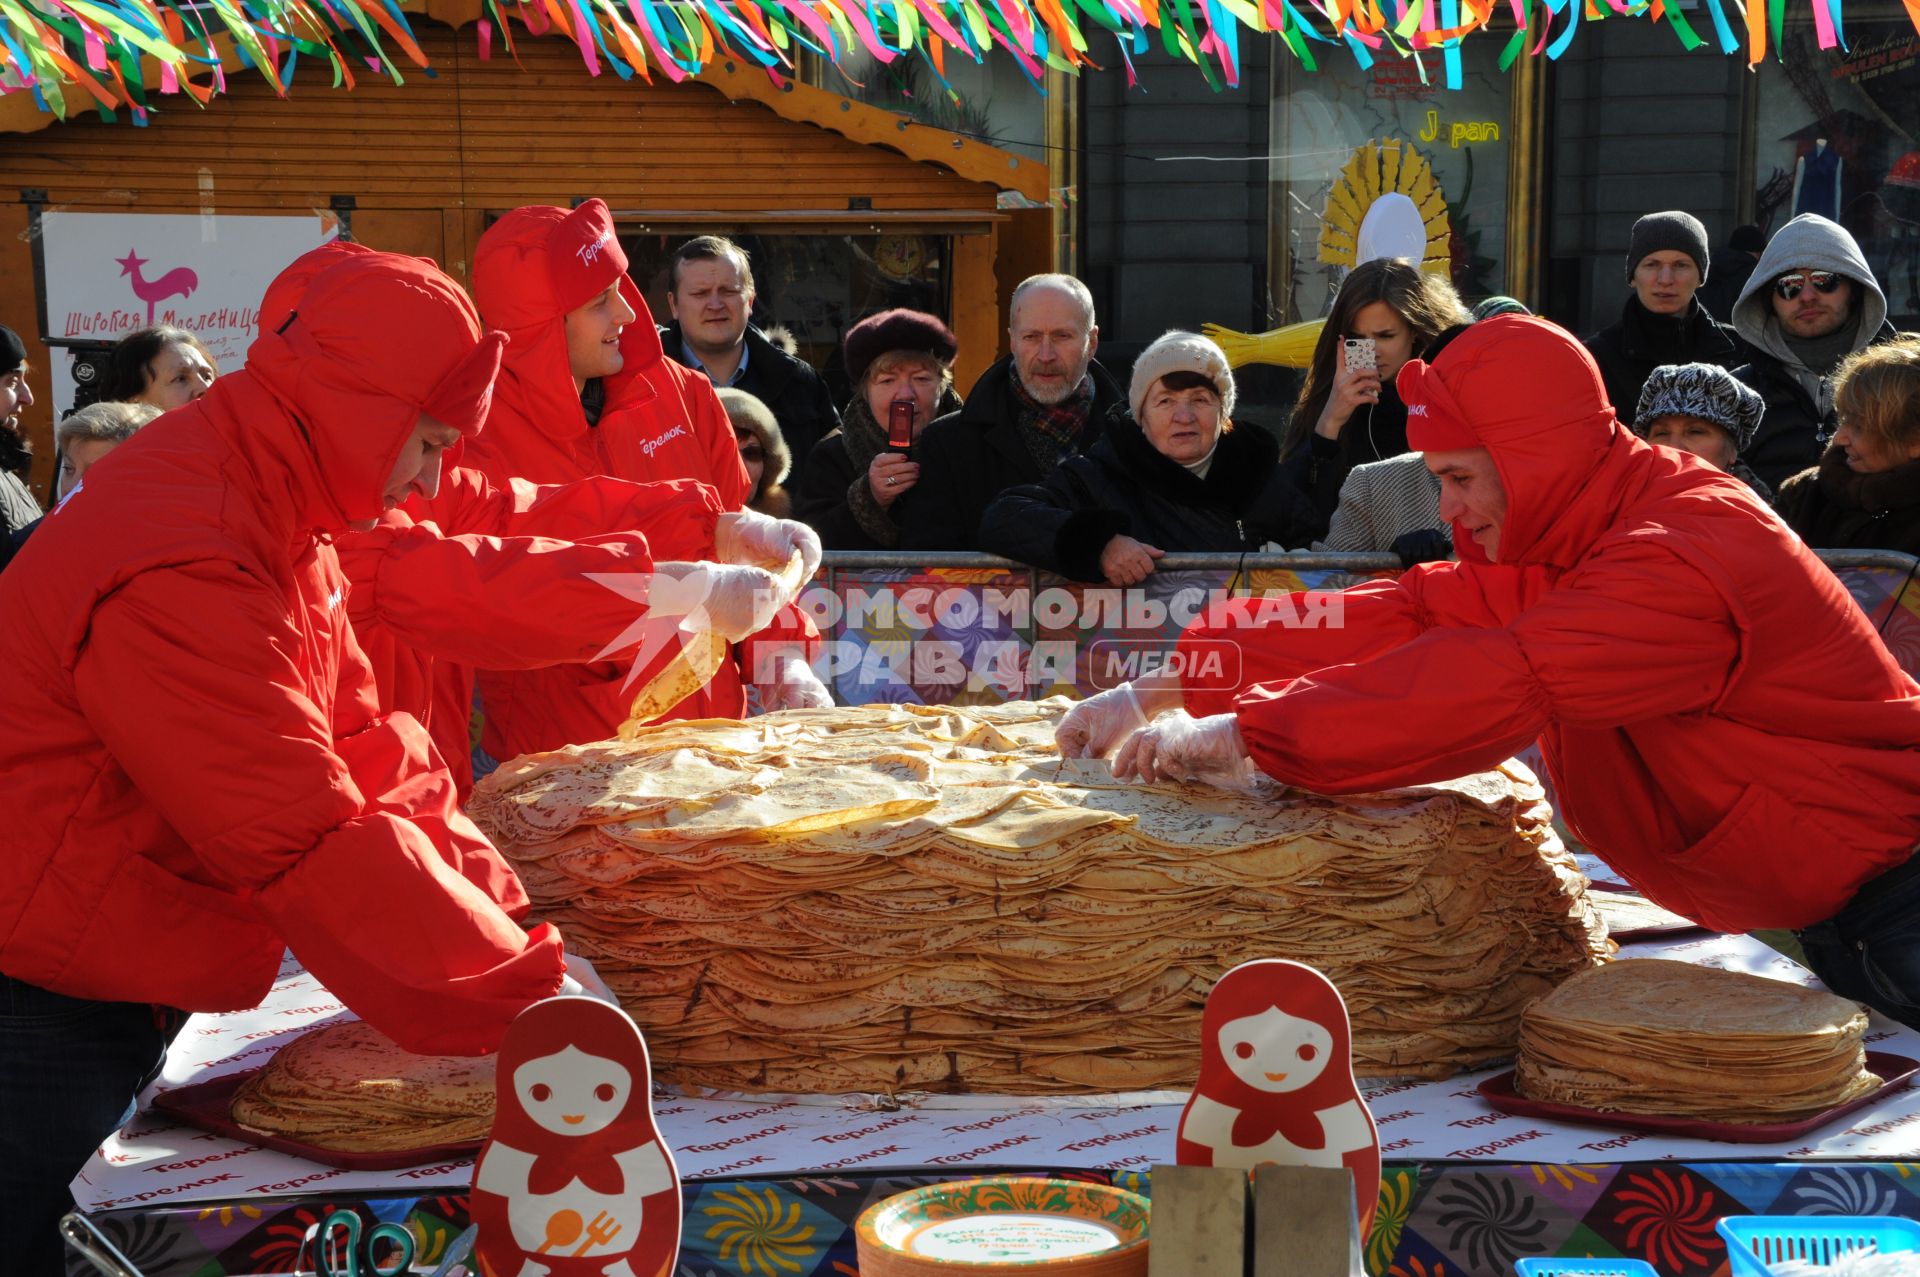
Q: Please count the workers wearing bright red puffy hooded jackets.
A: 4